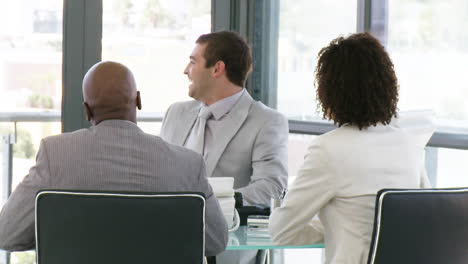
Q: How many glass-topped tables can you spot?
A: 1